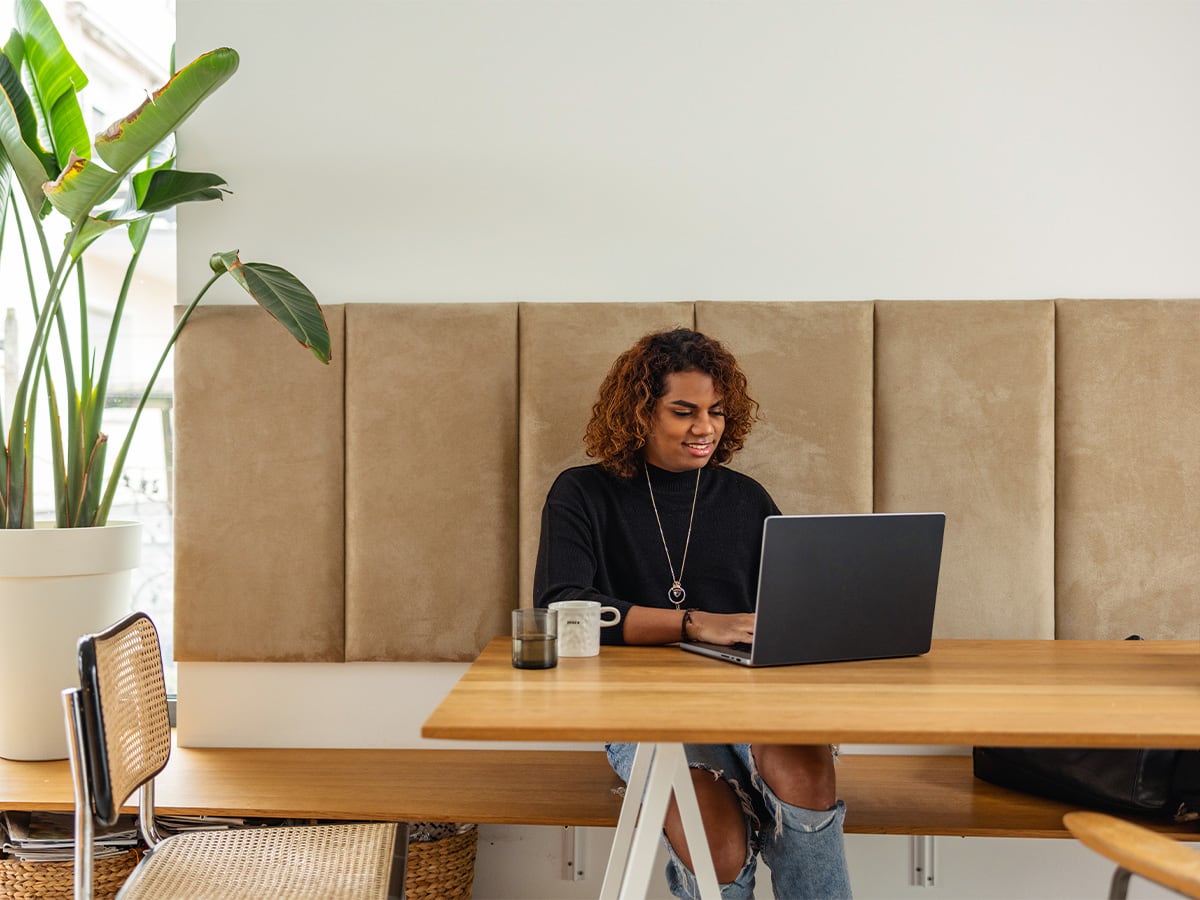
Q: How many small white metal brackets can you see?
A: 2